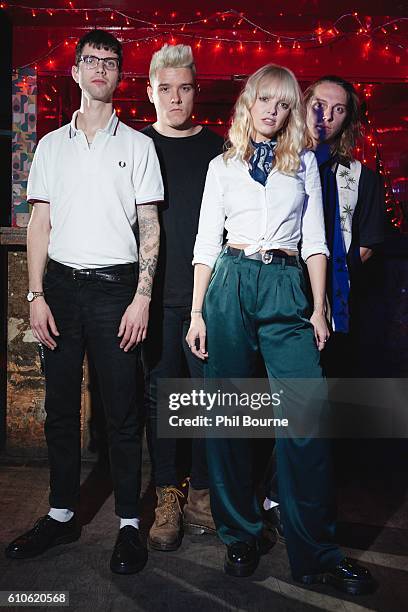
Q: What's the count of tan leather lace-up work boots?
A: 2